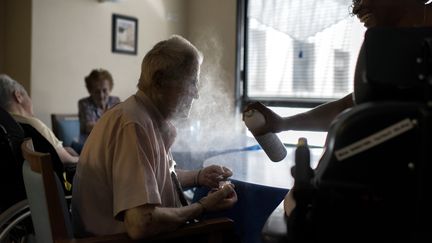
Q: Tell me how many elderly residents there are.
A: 3